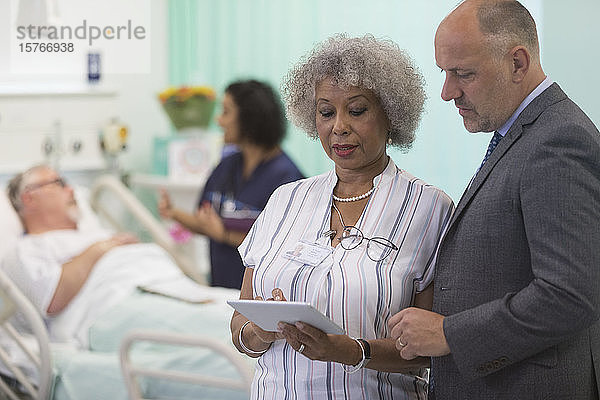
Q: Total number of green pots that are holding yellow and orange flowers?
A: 1